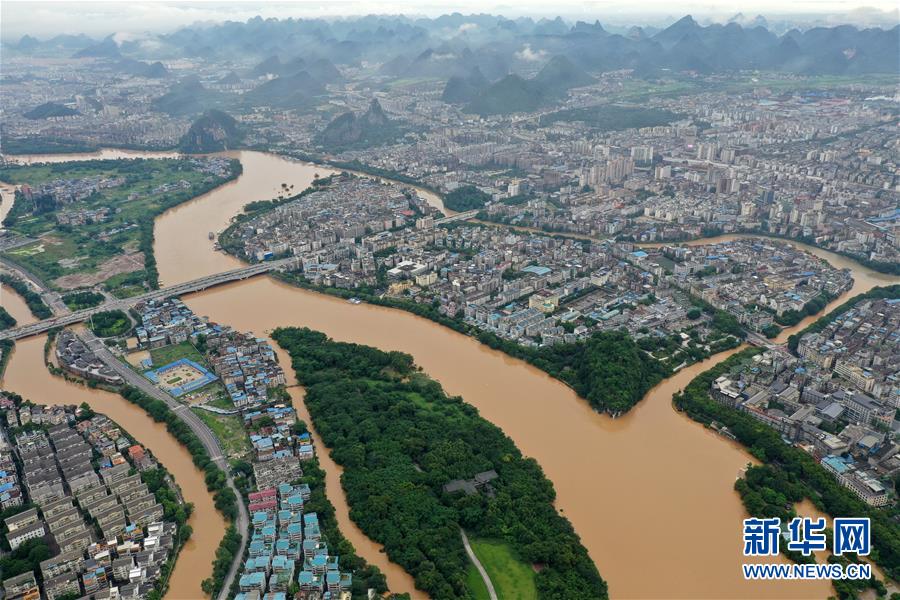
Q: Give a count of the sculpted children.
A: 0